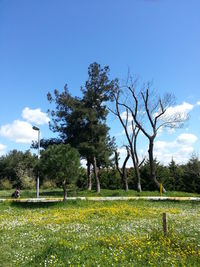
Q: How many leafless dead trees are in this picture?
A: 3